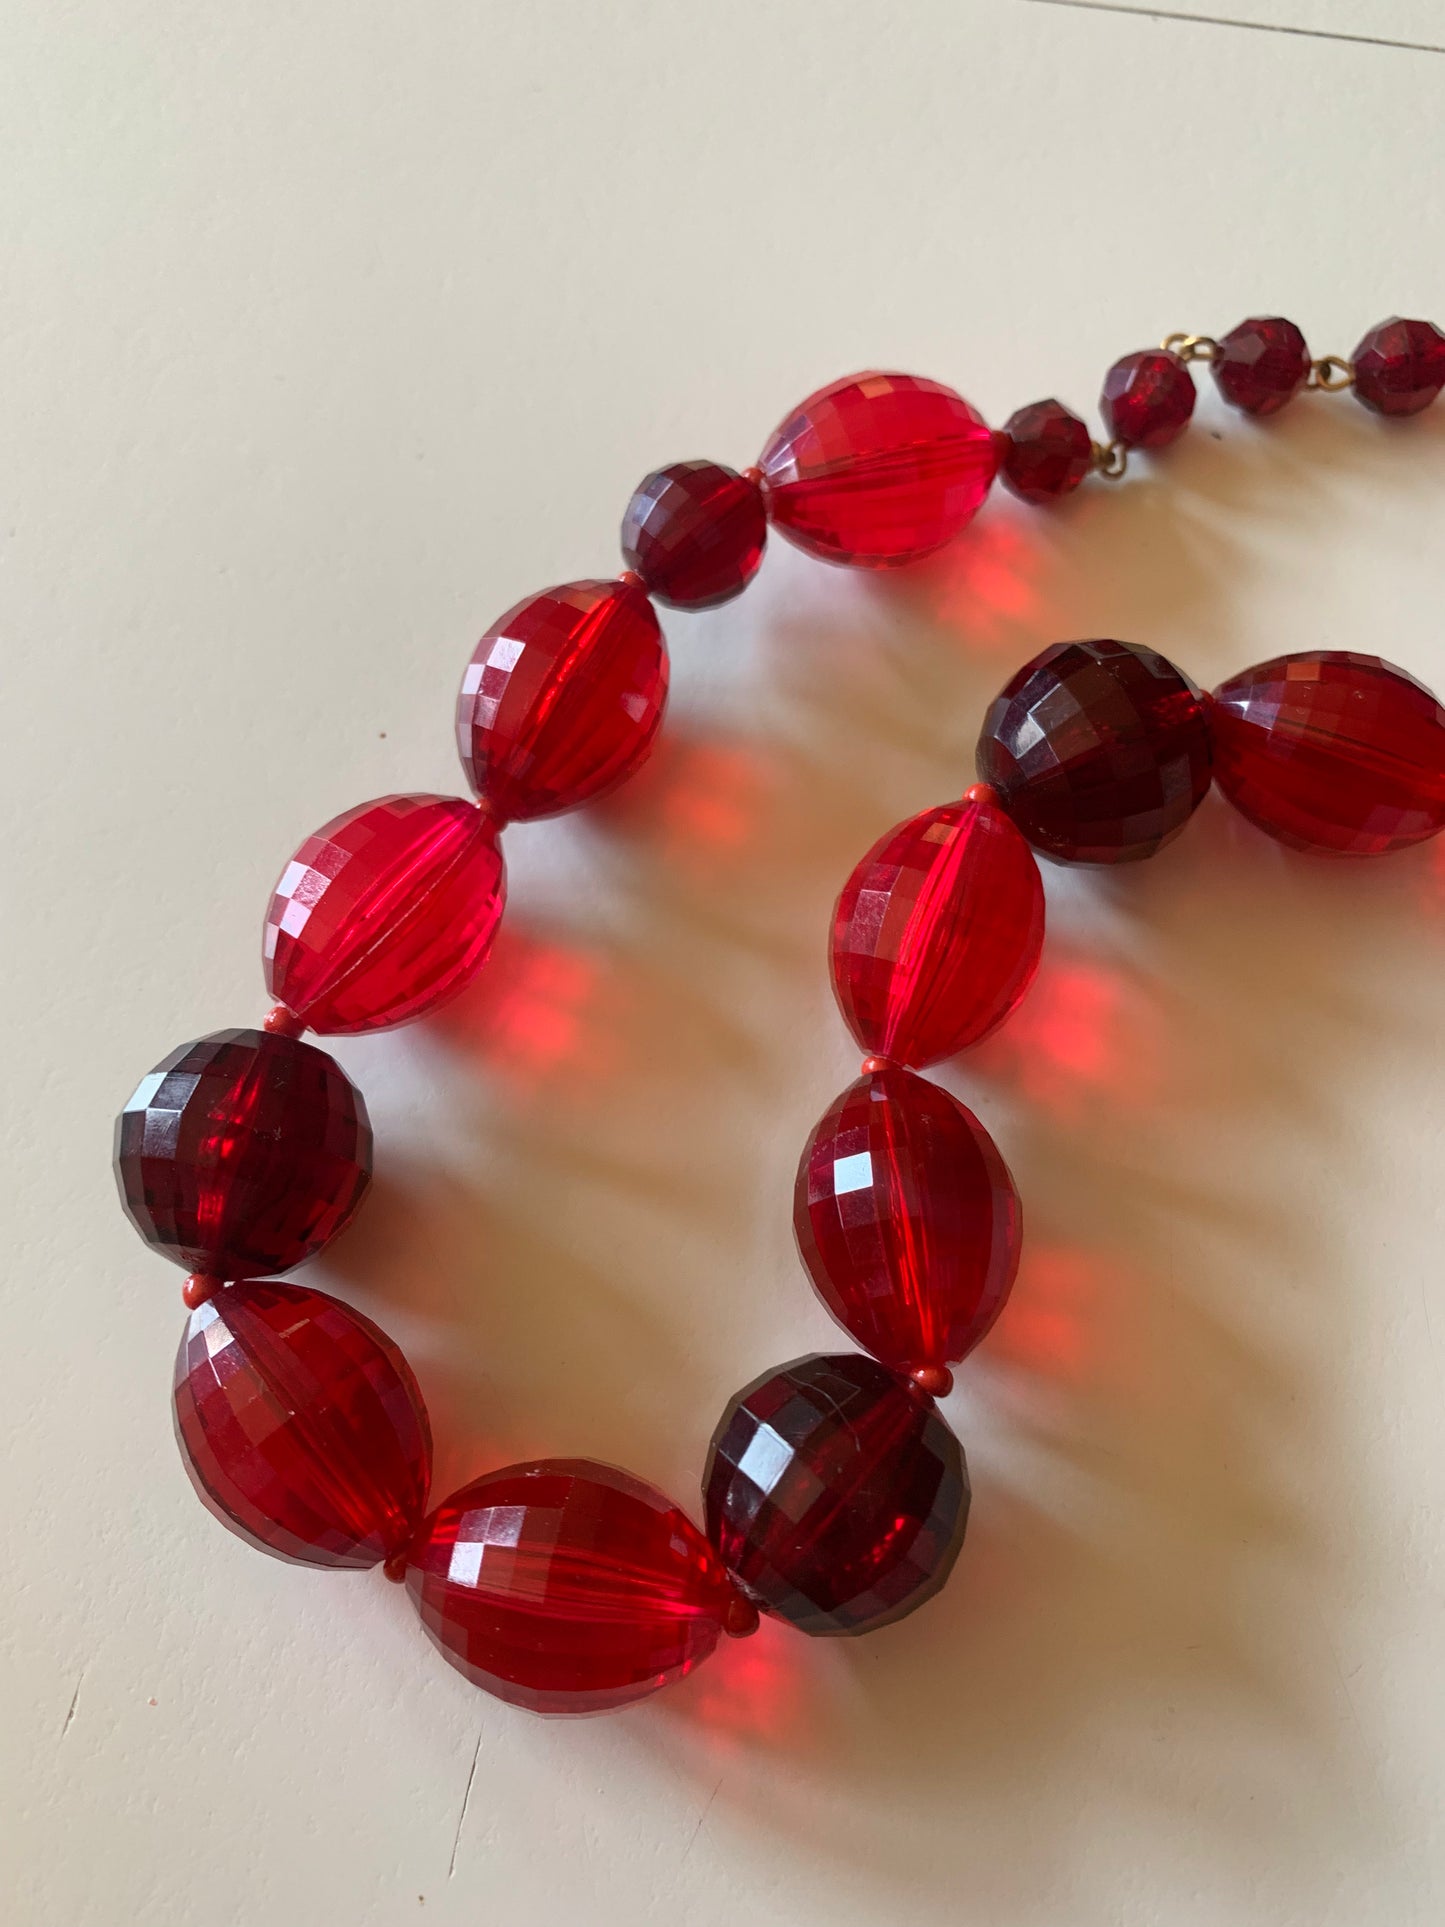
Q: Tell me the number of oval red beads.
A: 8